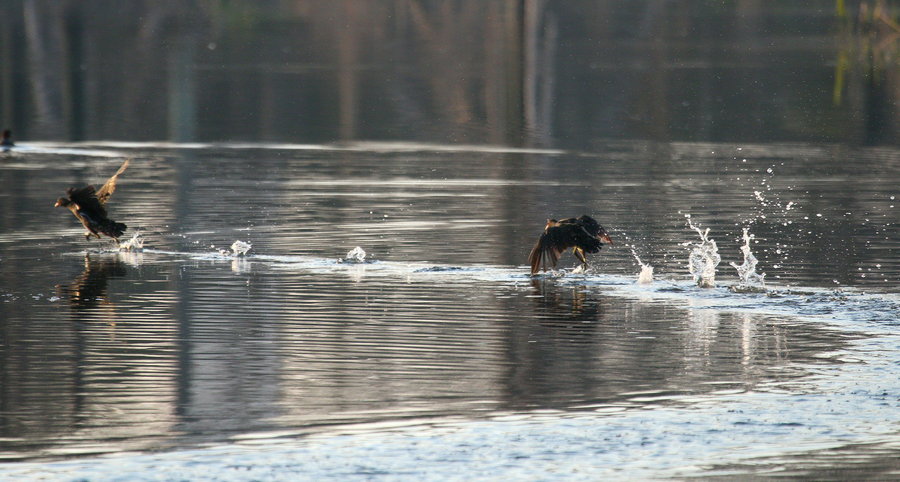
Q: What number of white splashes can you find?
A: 6